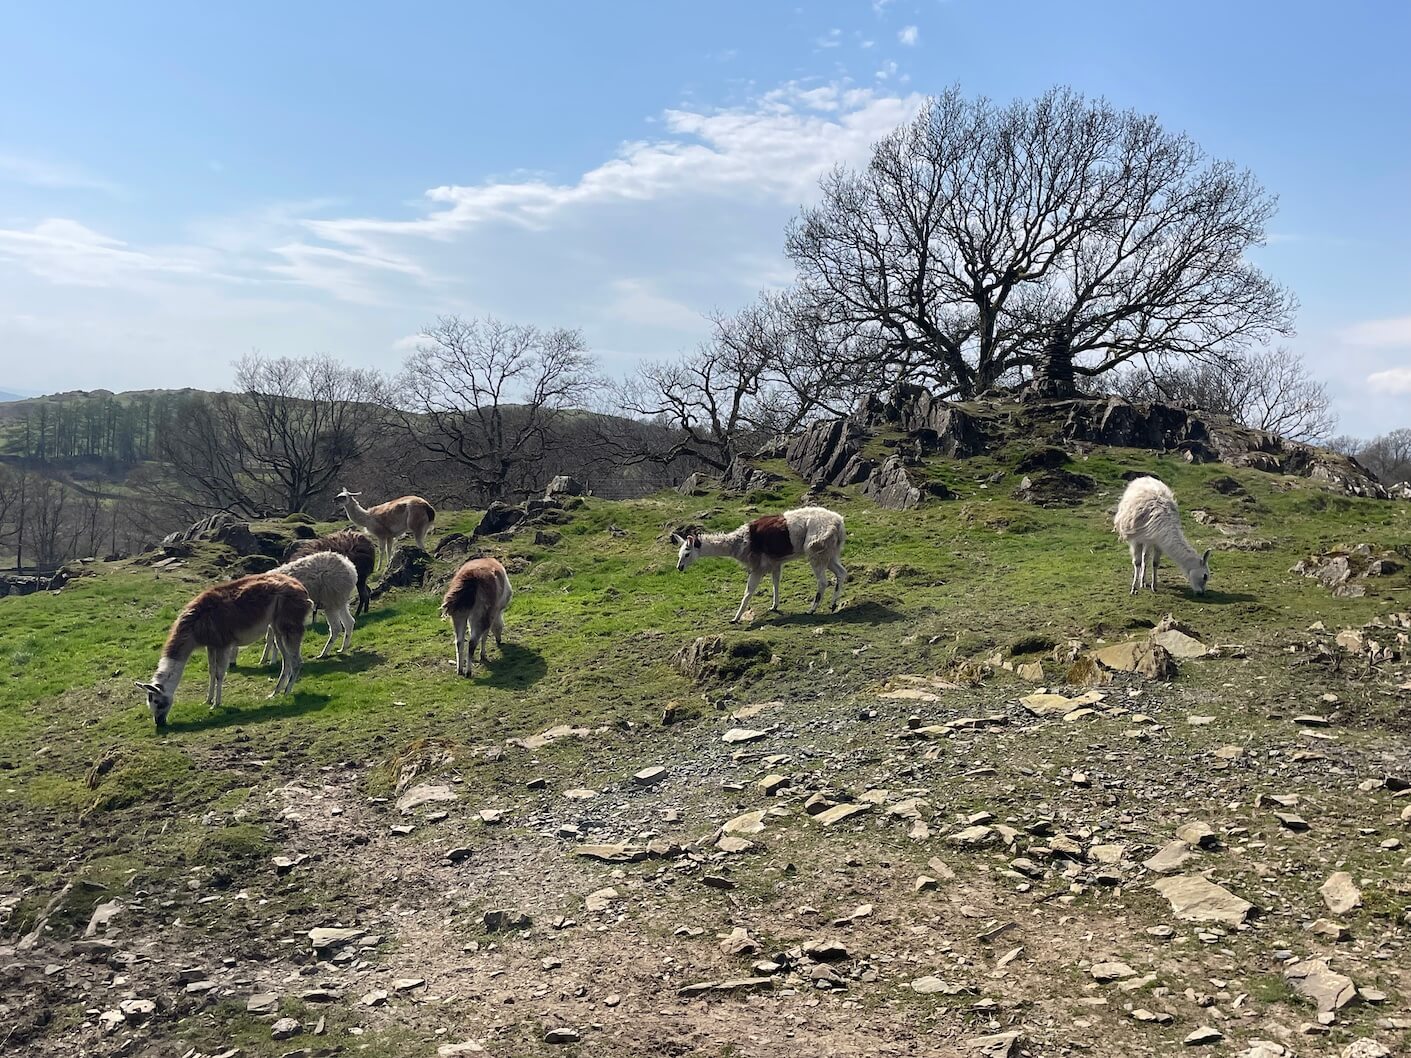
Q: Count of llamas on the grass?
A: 7